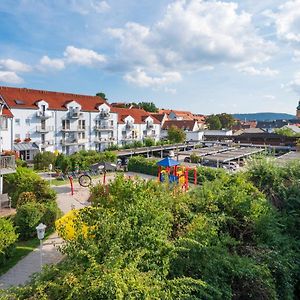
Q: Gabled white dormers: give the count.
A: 5